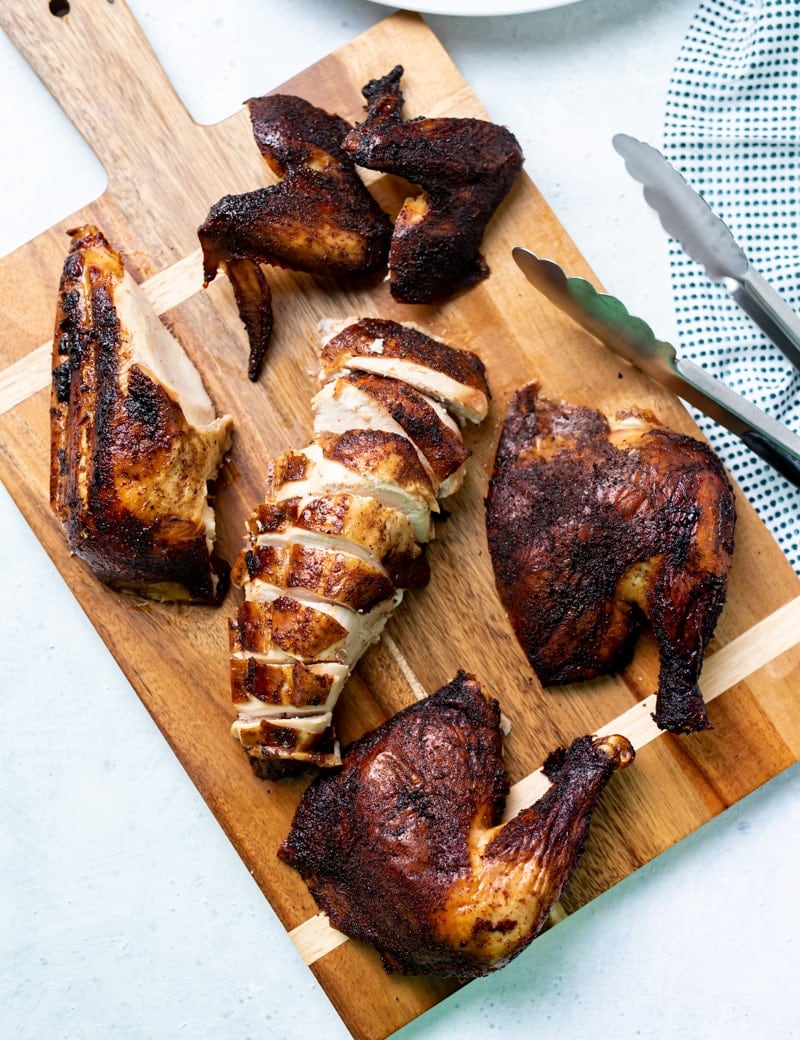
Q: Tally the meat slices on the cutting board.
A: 8